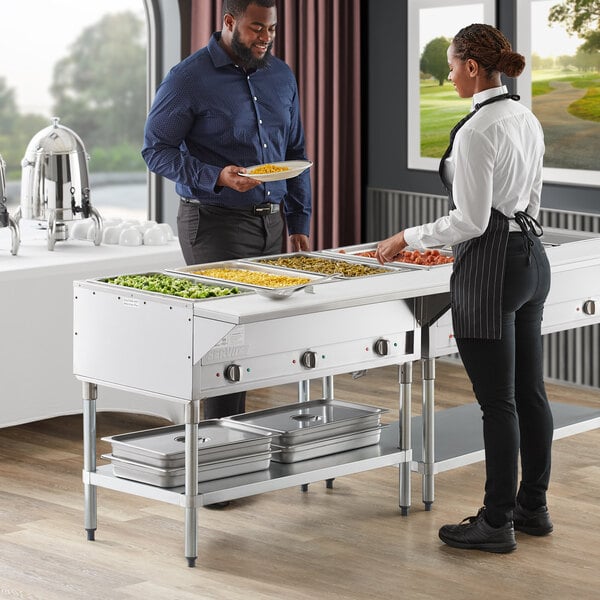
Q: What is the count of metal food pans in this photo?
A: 8